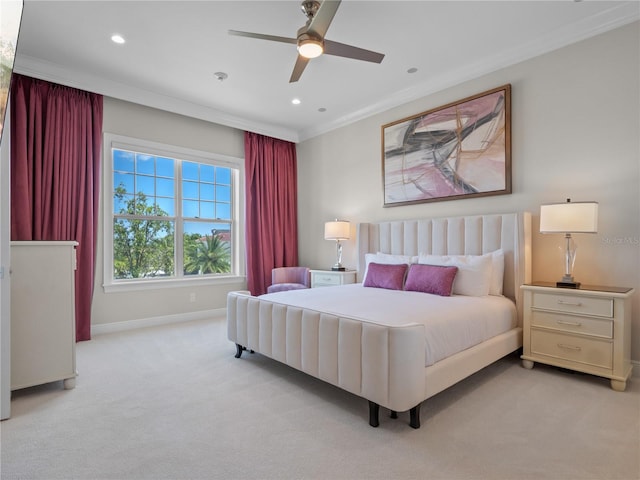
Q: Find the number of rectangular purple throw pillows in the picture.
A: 2